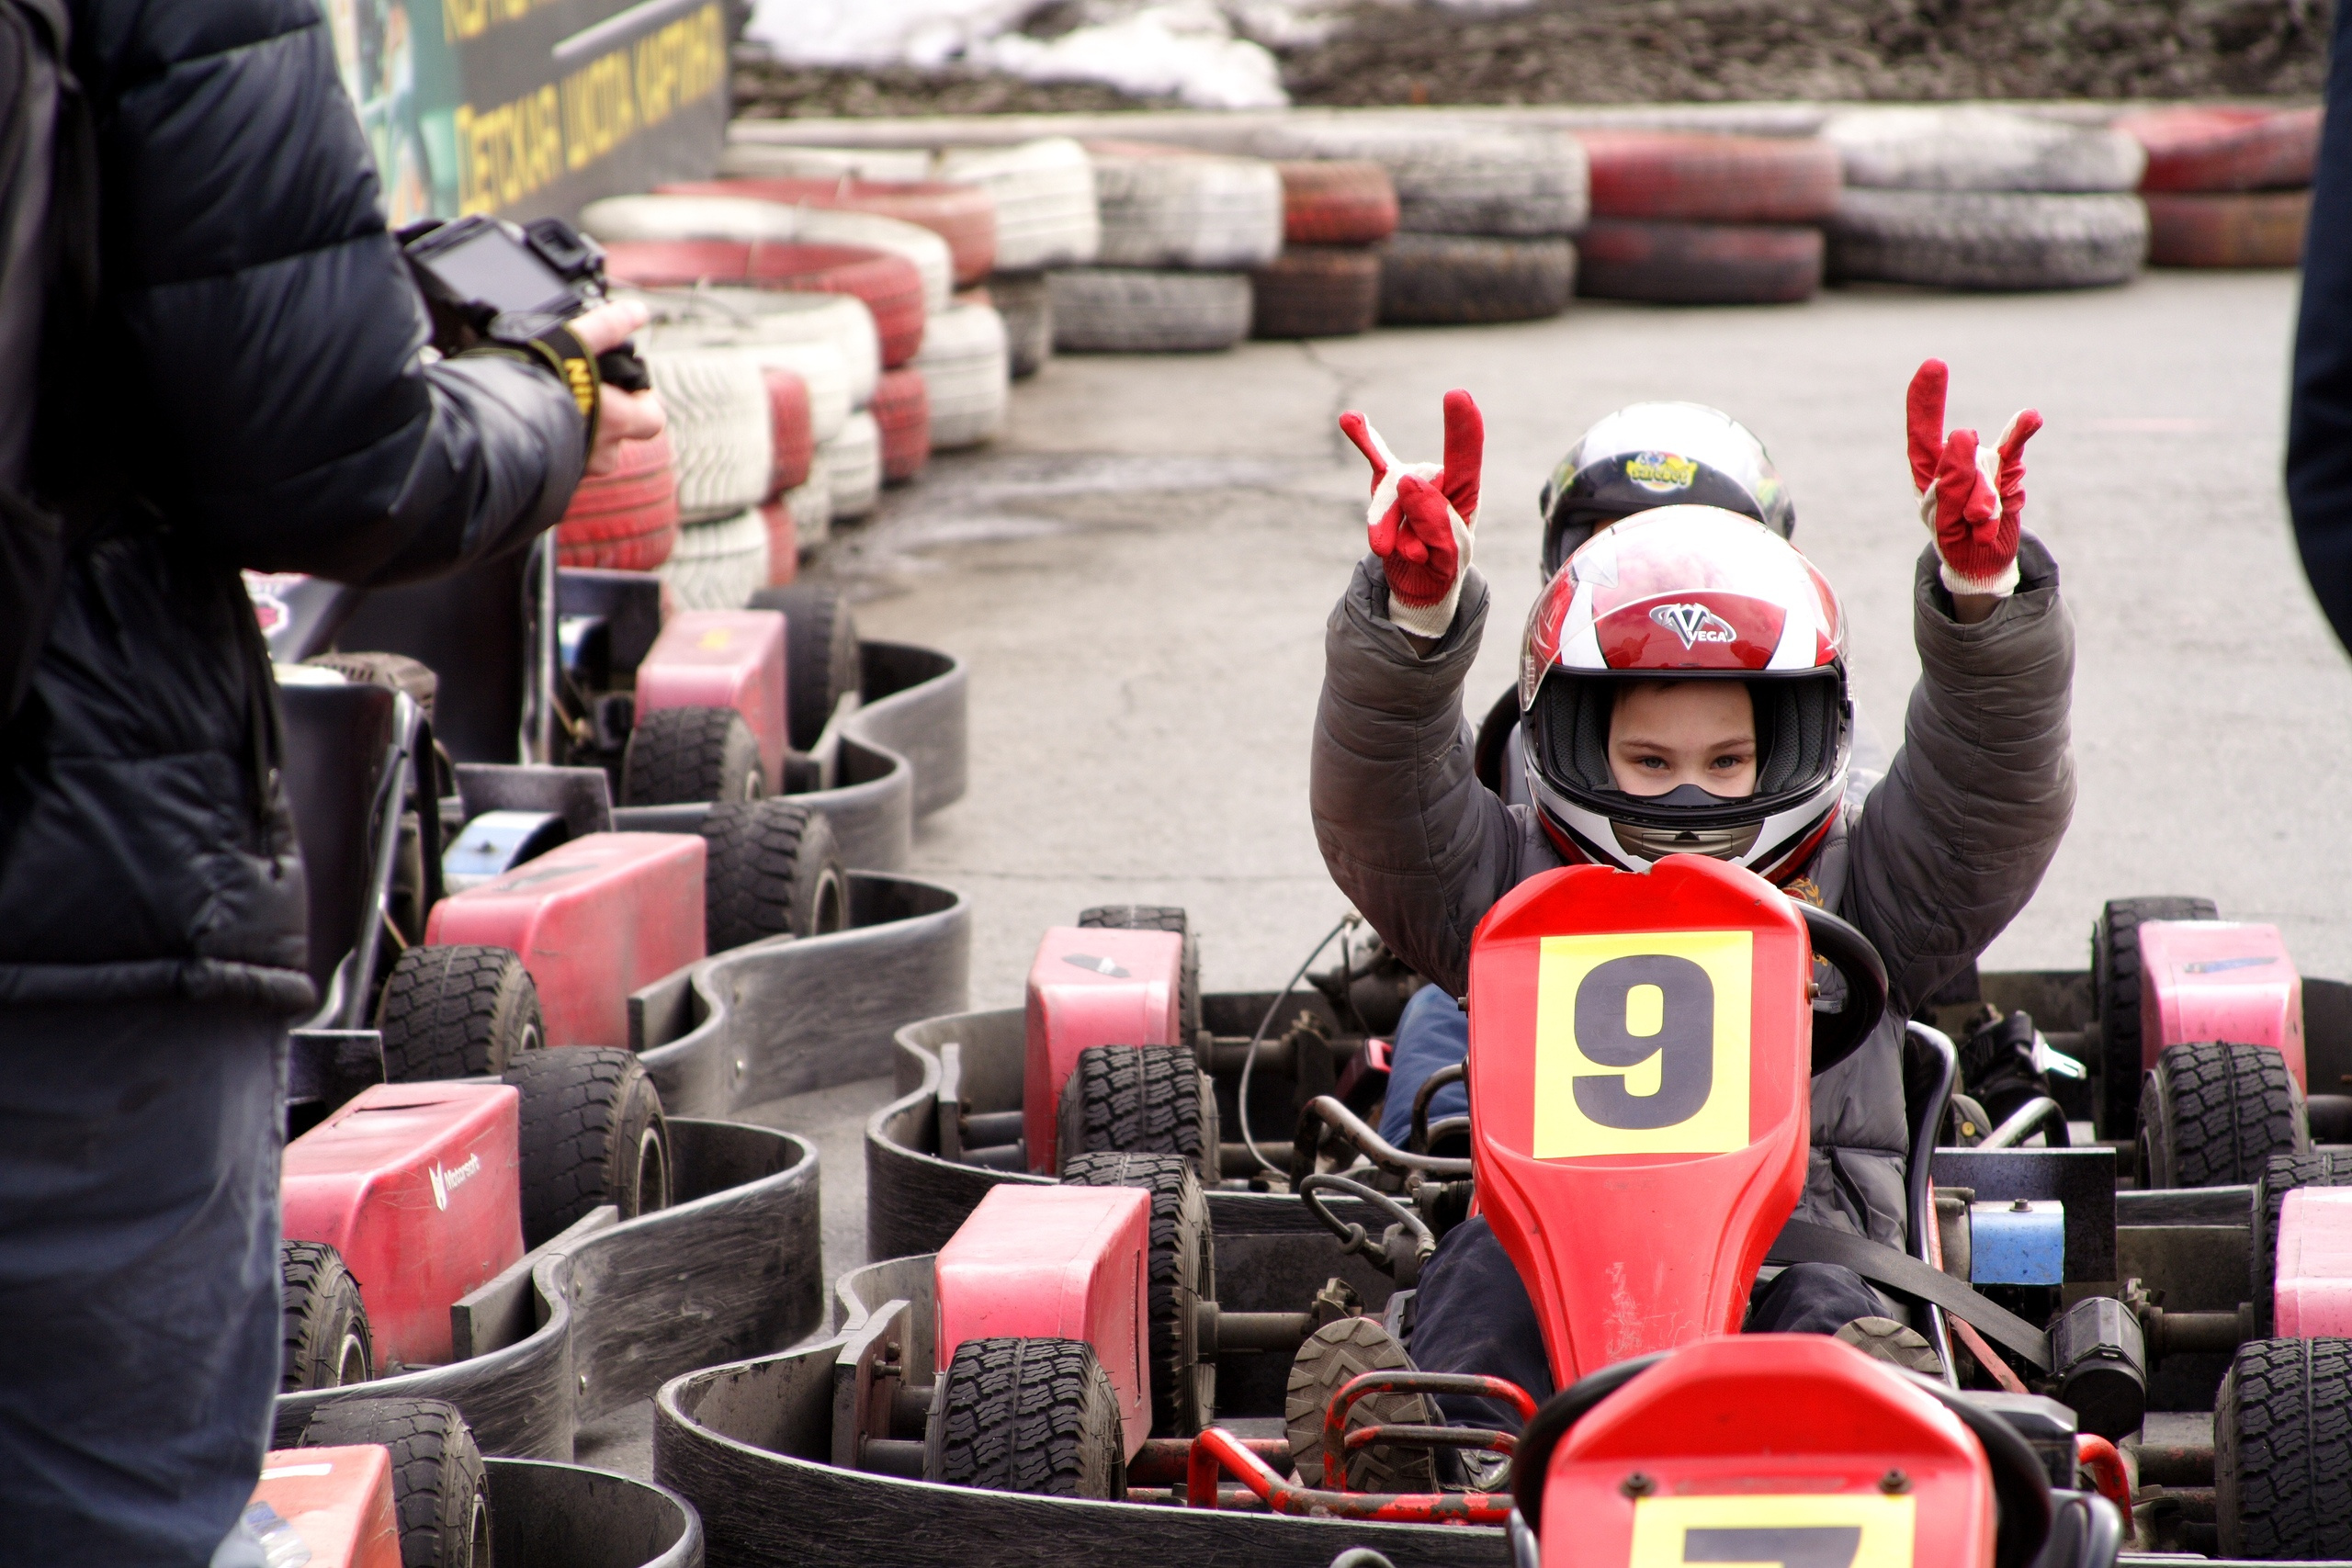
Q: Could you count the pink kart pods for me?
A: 8